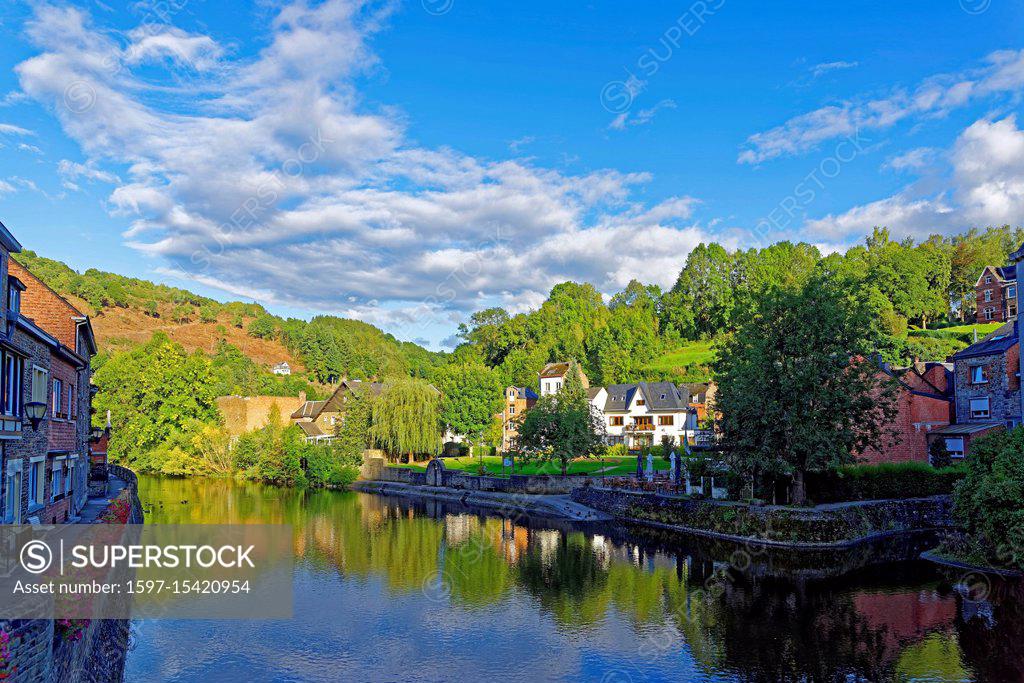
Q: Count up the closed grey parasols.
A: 2